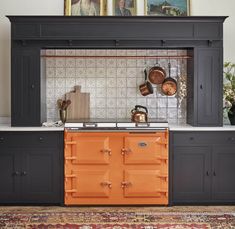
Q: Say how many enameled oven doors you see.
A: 4